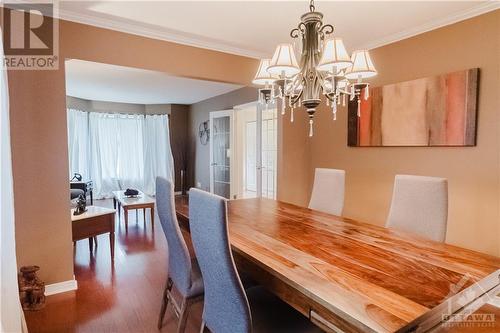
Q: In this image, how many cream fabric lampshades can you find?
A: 4